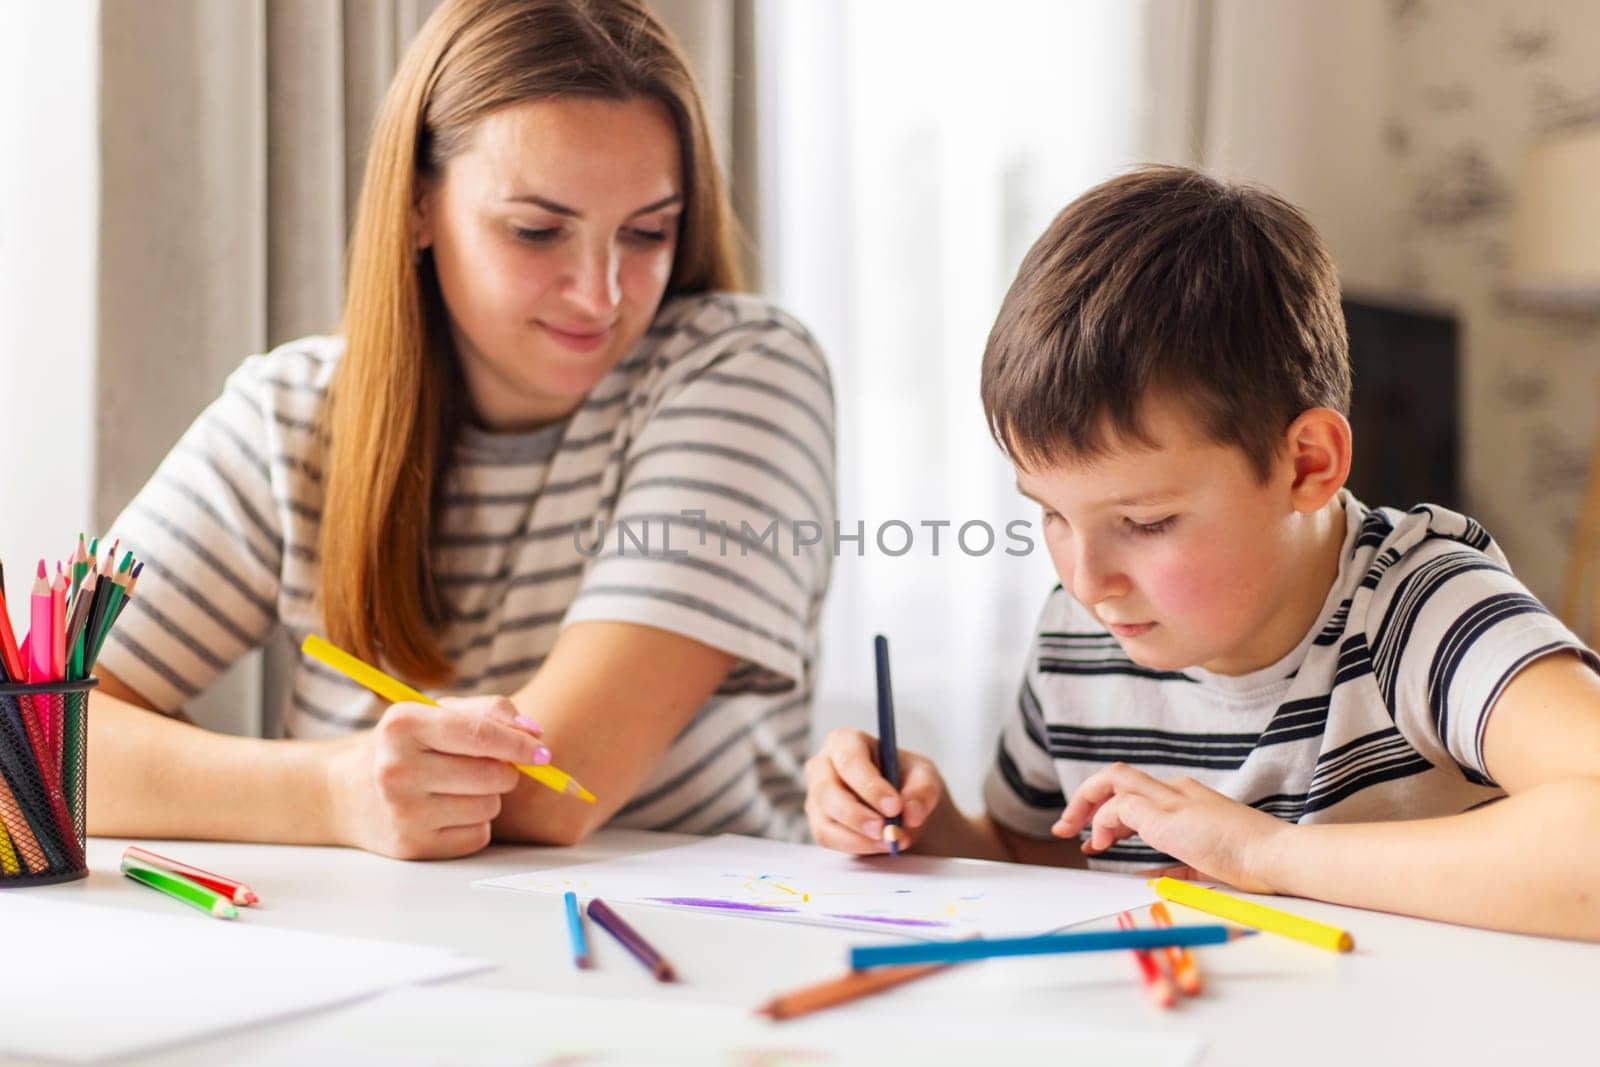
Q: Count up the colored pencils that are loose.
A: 9